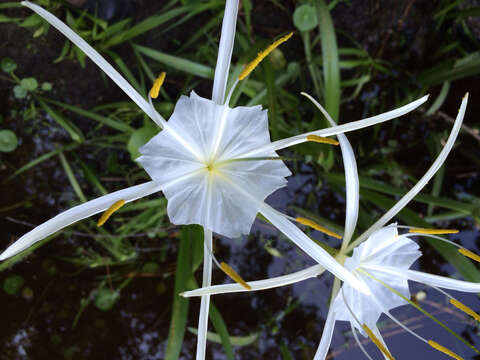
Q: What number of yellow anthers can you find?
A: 11